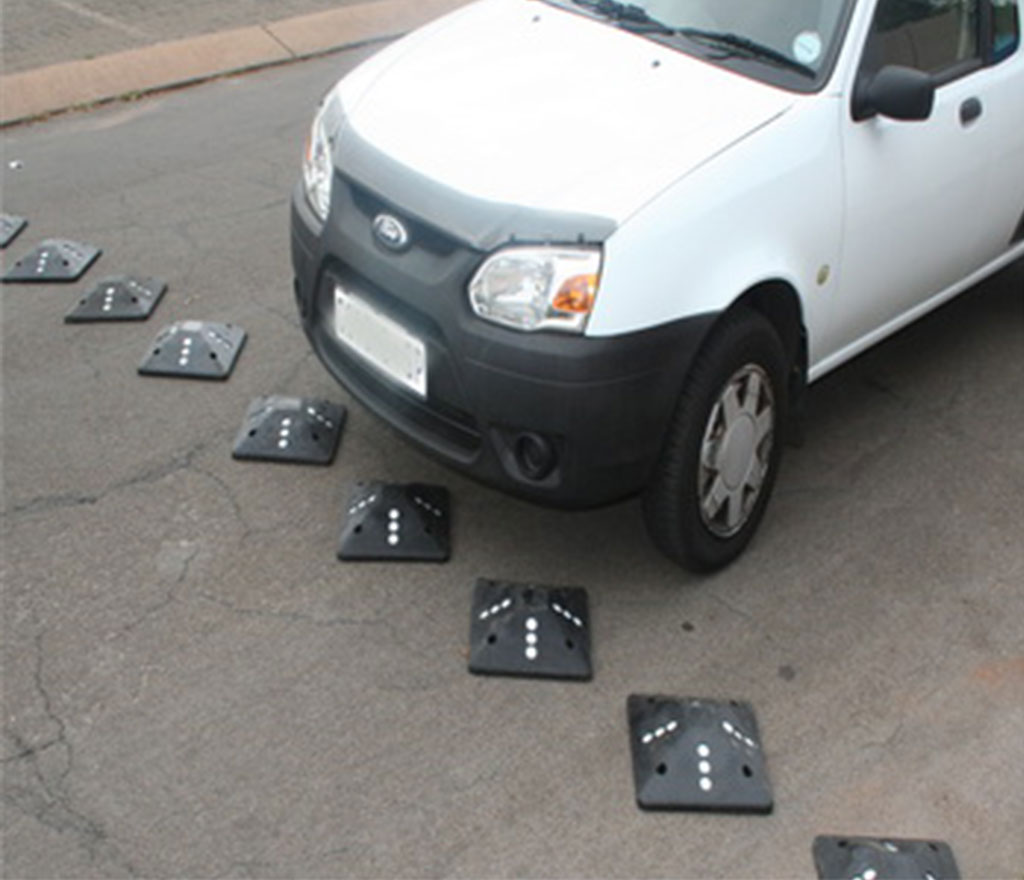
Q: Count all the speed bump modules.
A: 9